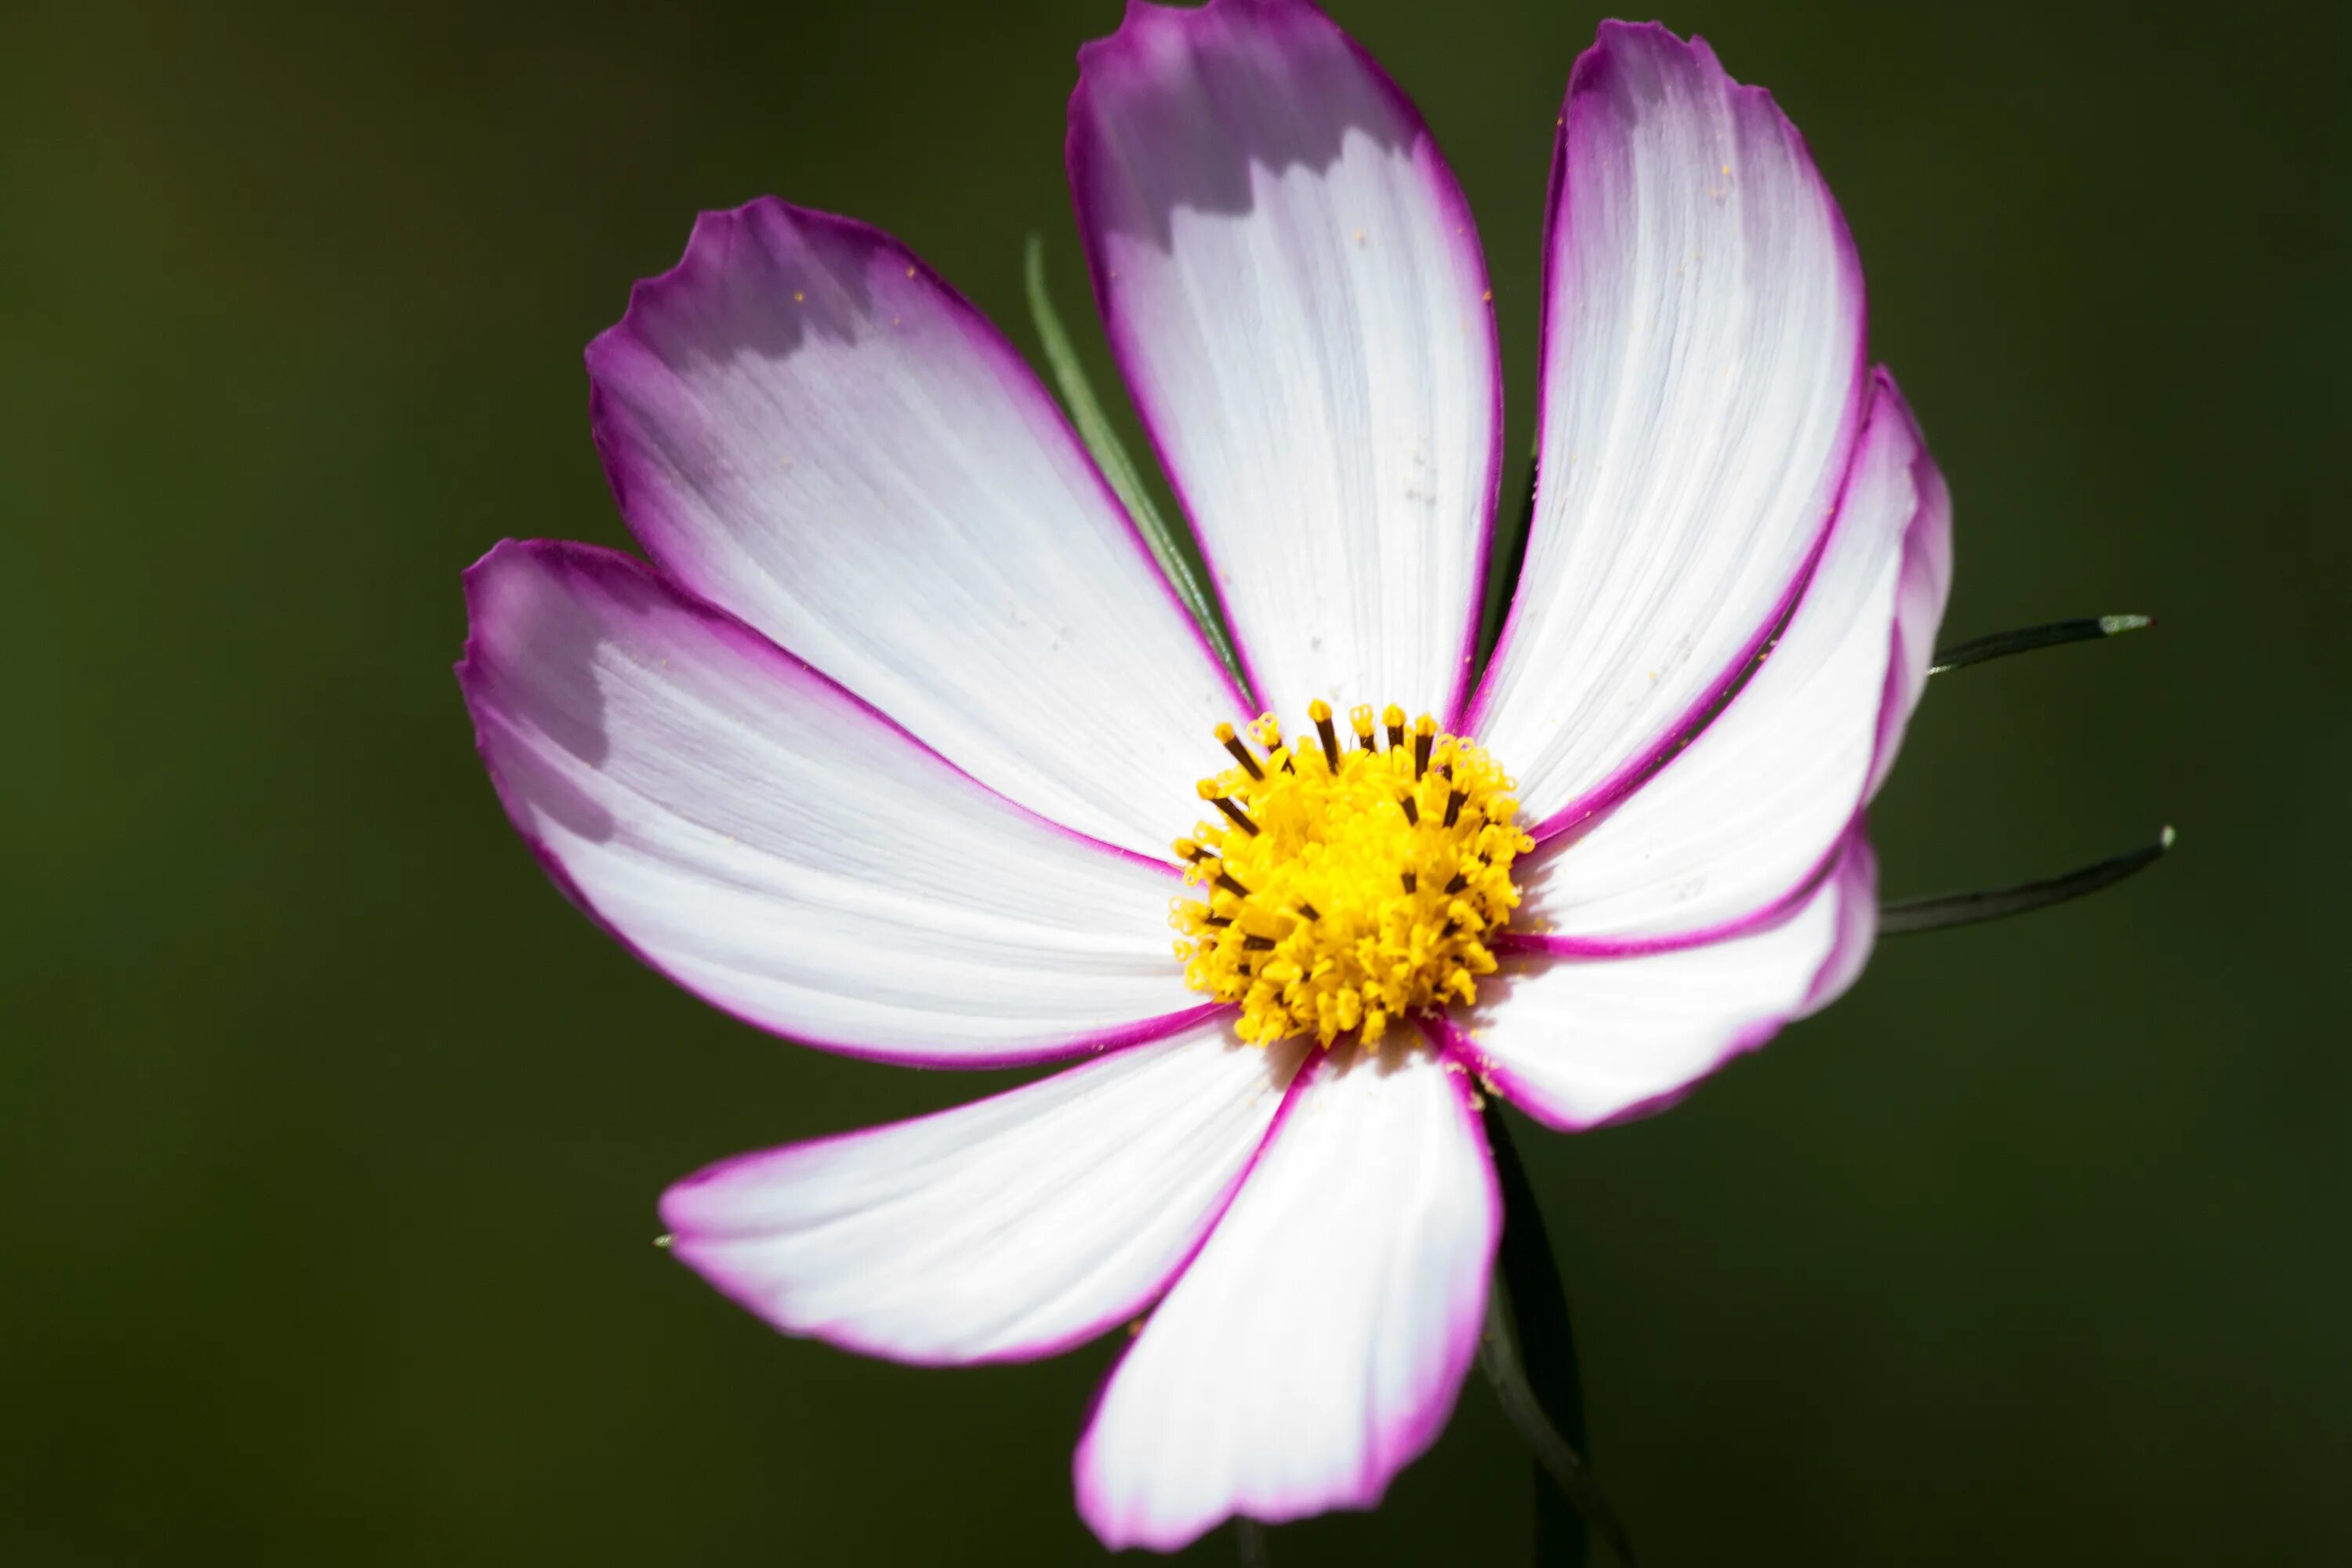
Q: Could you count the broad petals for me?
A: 8